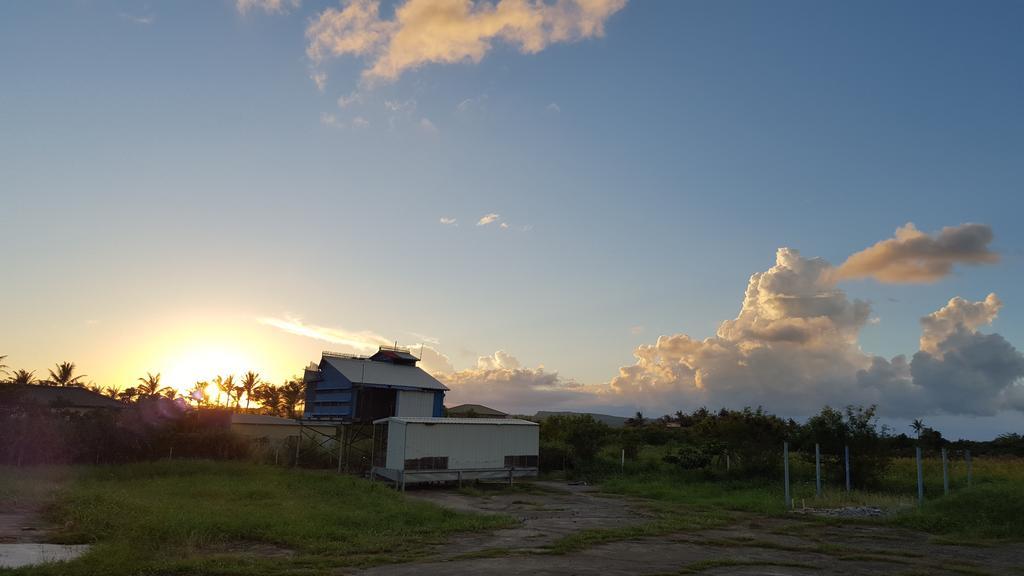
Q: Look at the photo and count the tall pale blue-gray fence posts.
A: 6